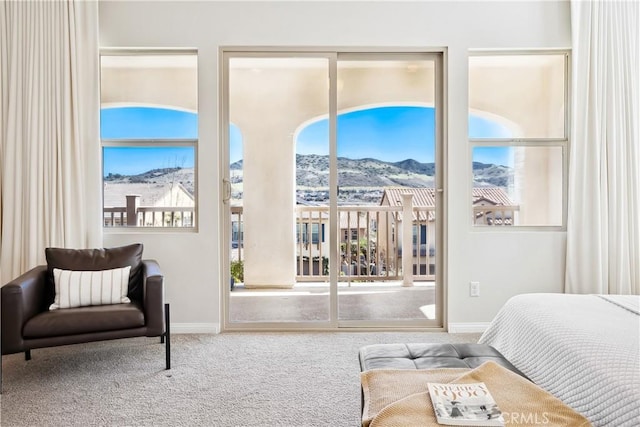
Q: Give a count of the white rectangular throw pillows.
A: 1